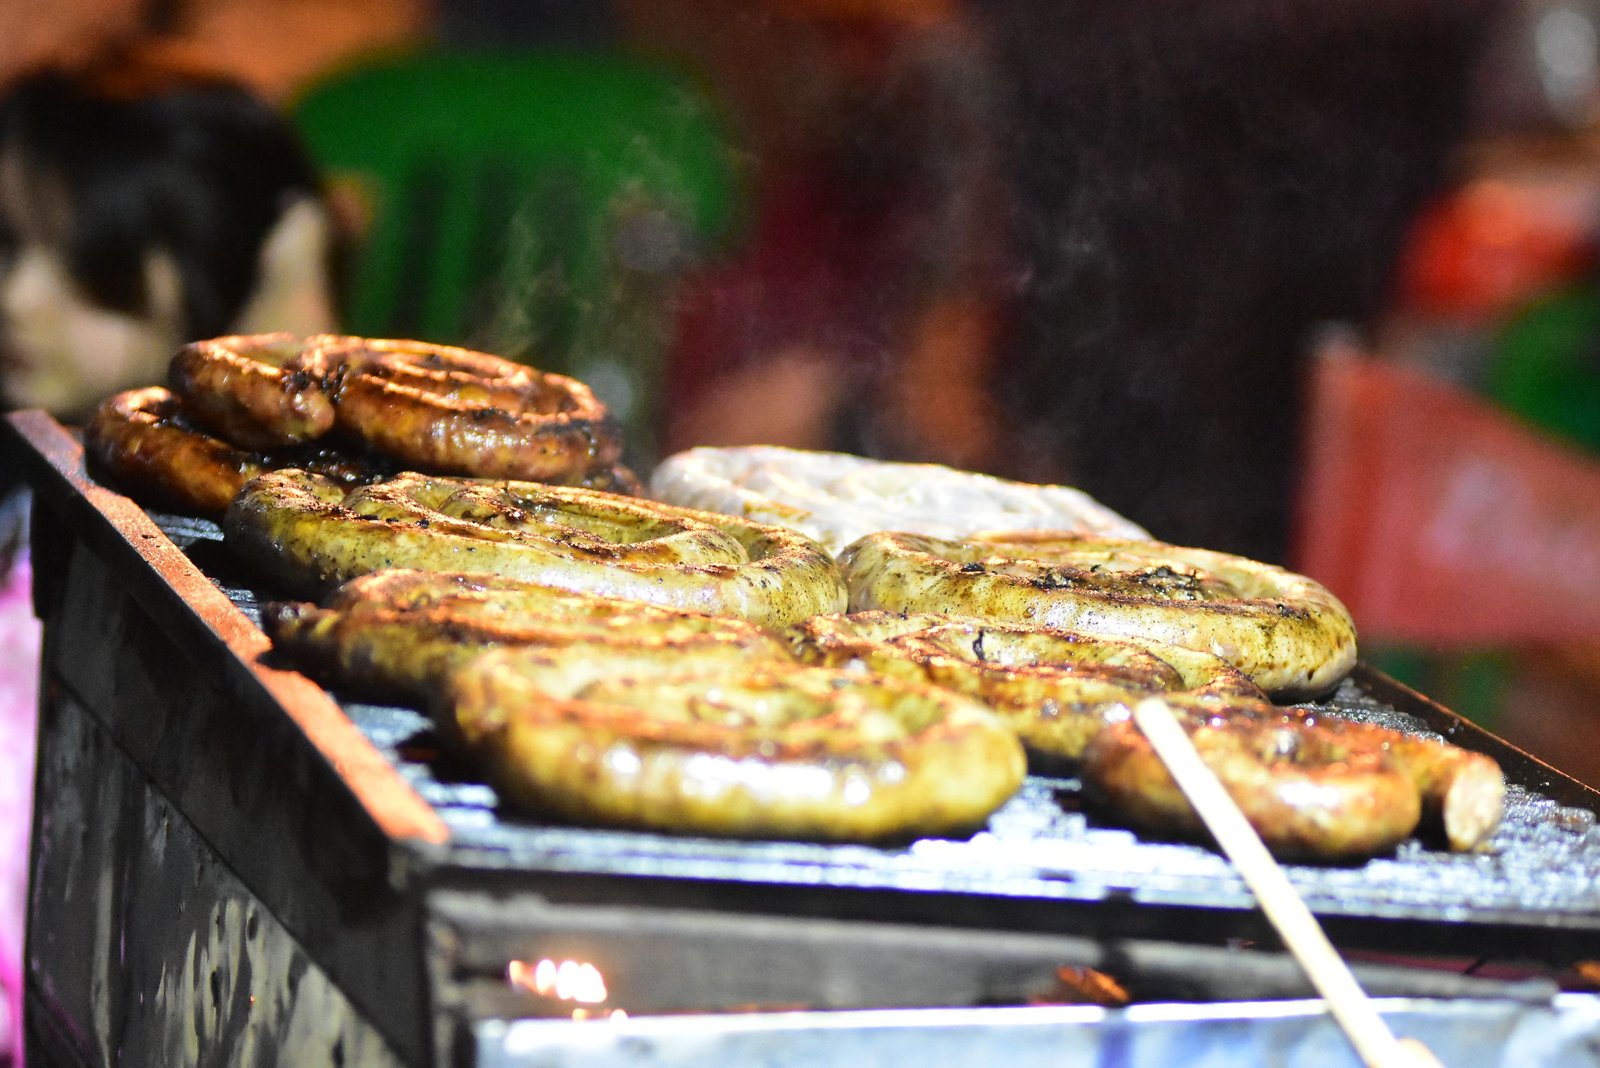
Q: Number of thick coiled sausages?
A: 9